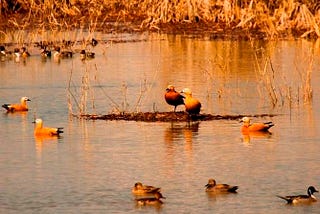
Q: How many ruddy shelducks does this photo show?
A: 5